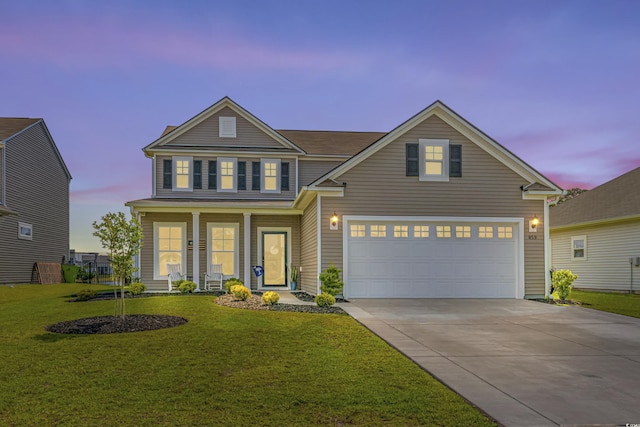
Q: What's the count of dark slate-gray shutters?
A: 8